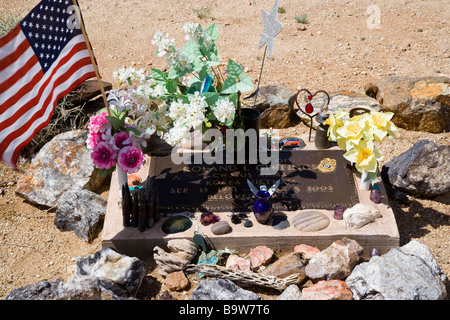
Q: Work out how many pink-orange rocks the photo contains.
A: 4